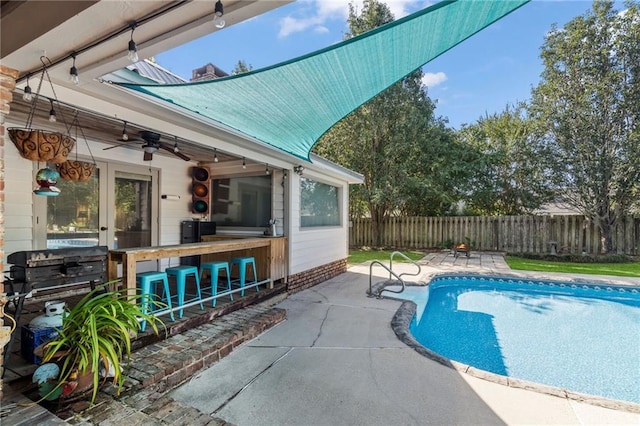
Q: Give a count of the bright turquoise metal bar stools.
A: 4